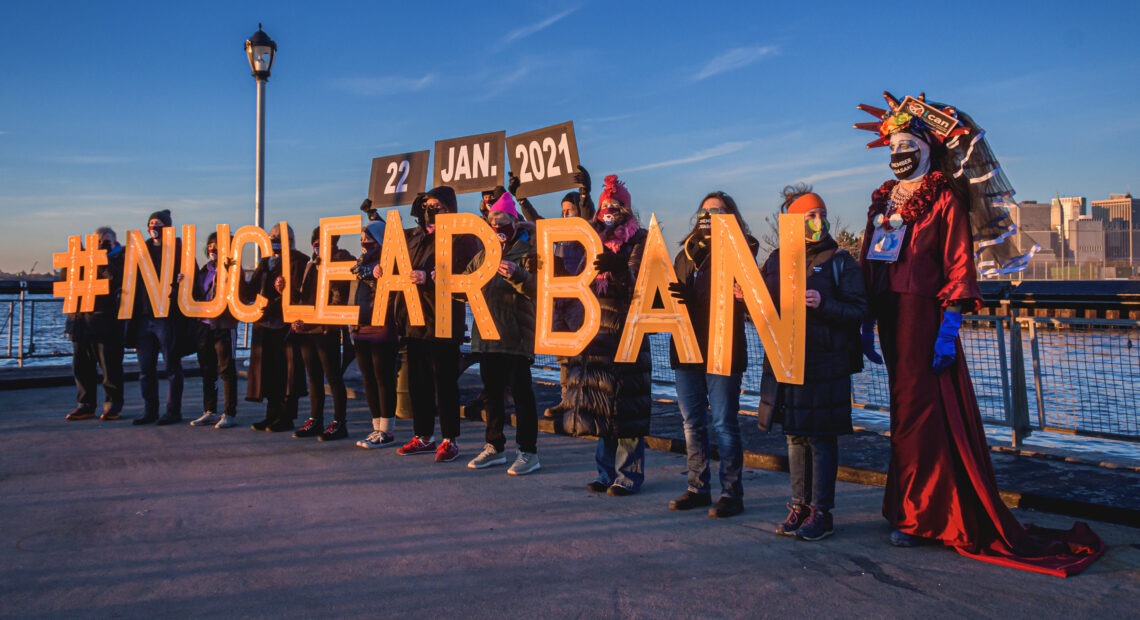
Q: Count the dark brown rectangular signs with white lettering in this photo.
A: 3